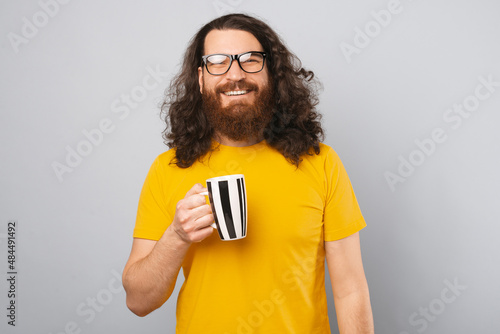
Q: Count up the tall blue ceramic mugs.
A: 0